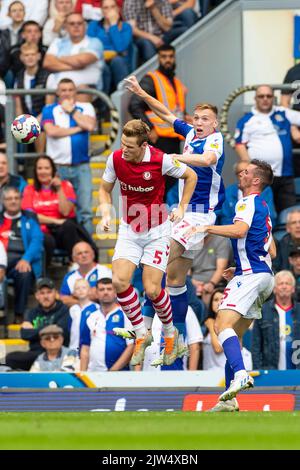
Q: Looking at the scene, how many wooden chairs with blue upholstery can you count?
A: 0